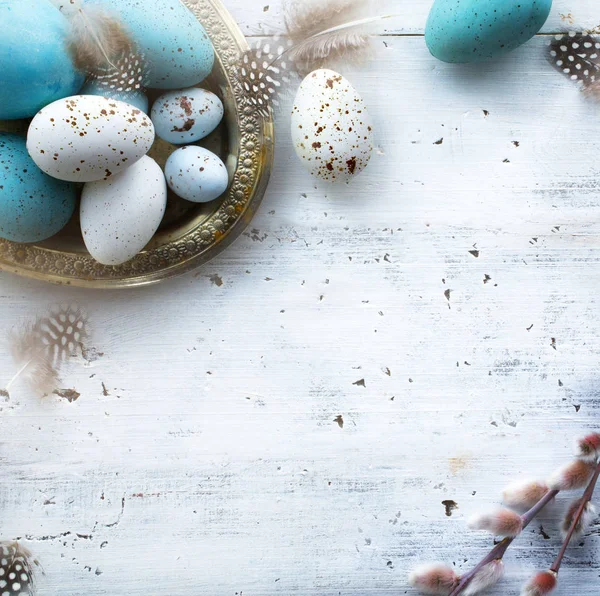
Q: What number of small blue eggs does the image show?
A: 2